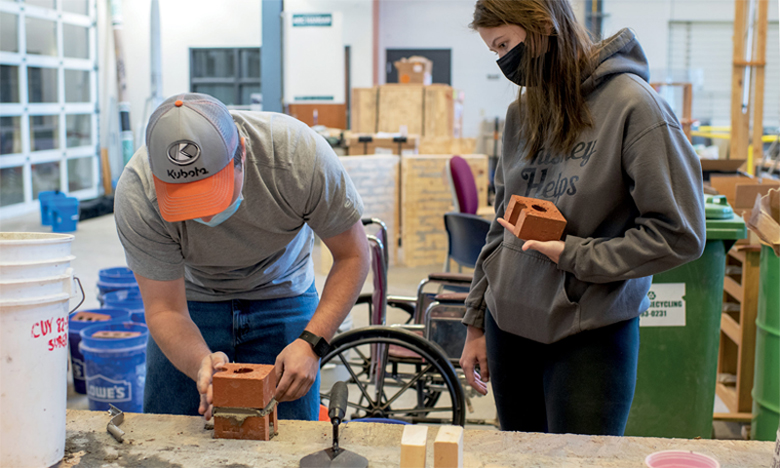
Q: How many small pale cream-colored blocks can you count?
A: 2